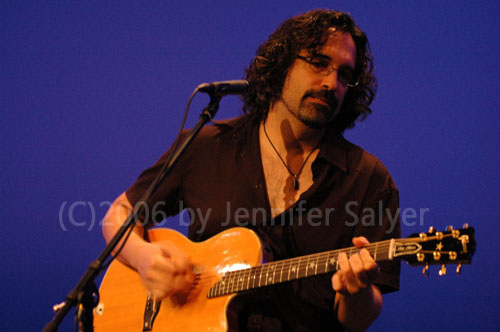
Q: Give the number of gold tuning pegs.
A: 6